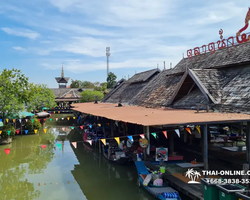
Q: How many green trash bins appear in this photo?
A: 2